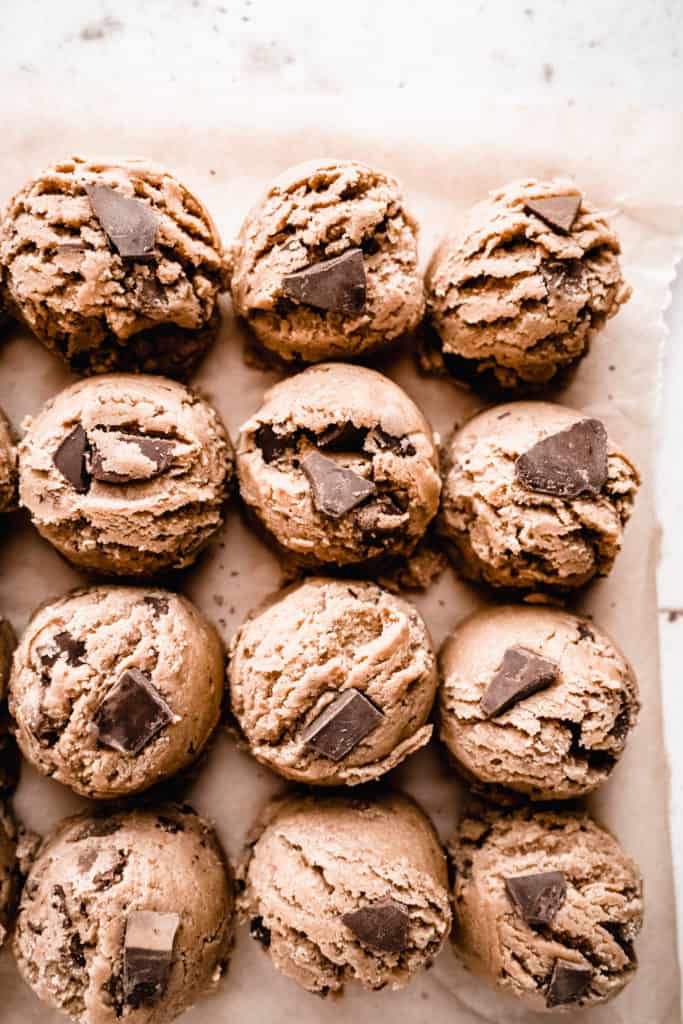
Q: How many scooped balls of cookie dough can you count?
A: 12